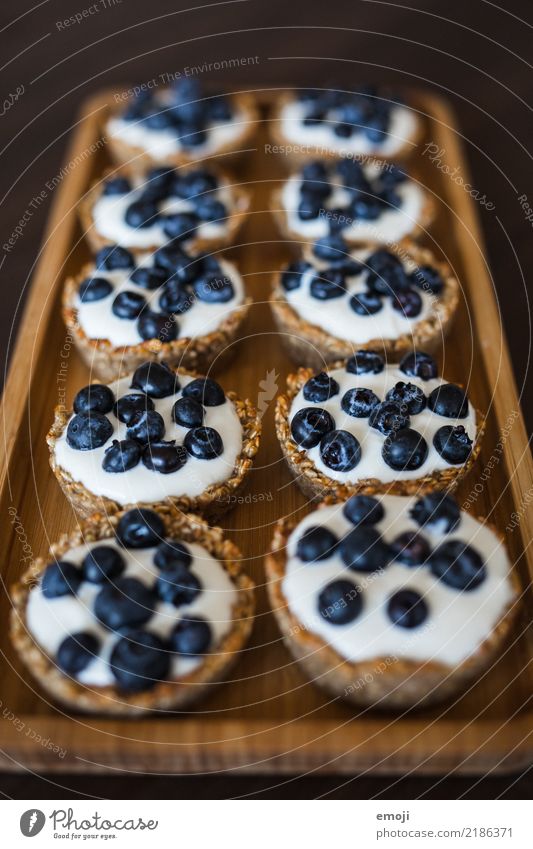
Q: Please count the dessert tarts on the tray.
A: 10